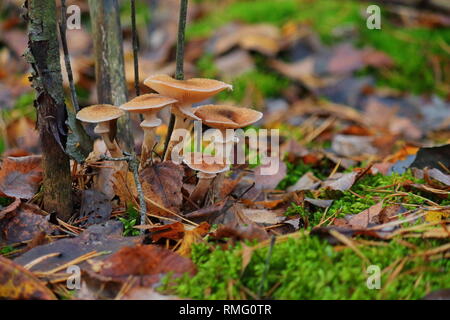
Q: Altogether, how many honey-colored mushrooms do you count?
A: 5